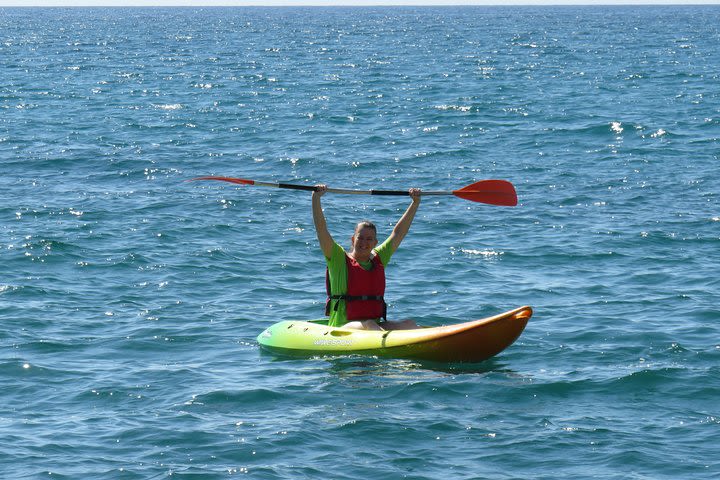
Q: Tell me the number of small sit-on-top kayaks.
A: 1